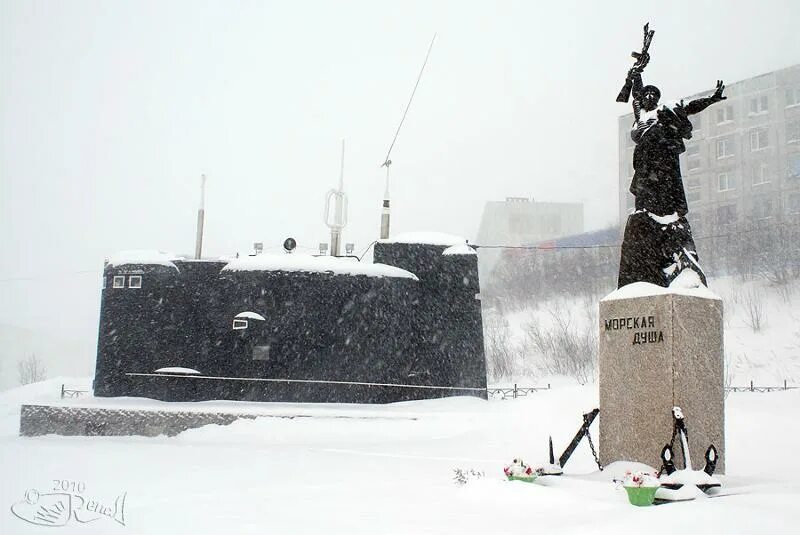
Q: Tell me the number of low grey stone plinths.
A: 1